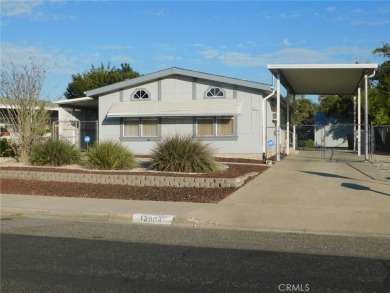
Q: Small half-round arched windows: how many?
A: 2